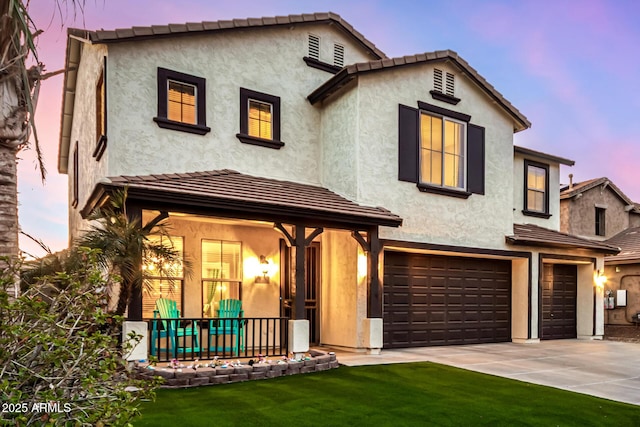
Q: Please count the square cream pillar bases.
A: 3